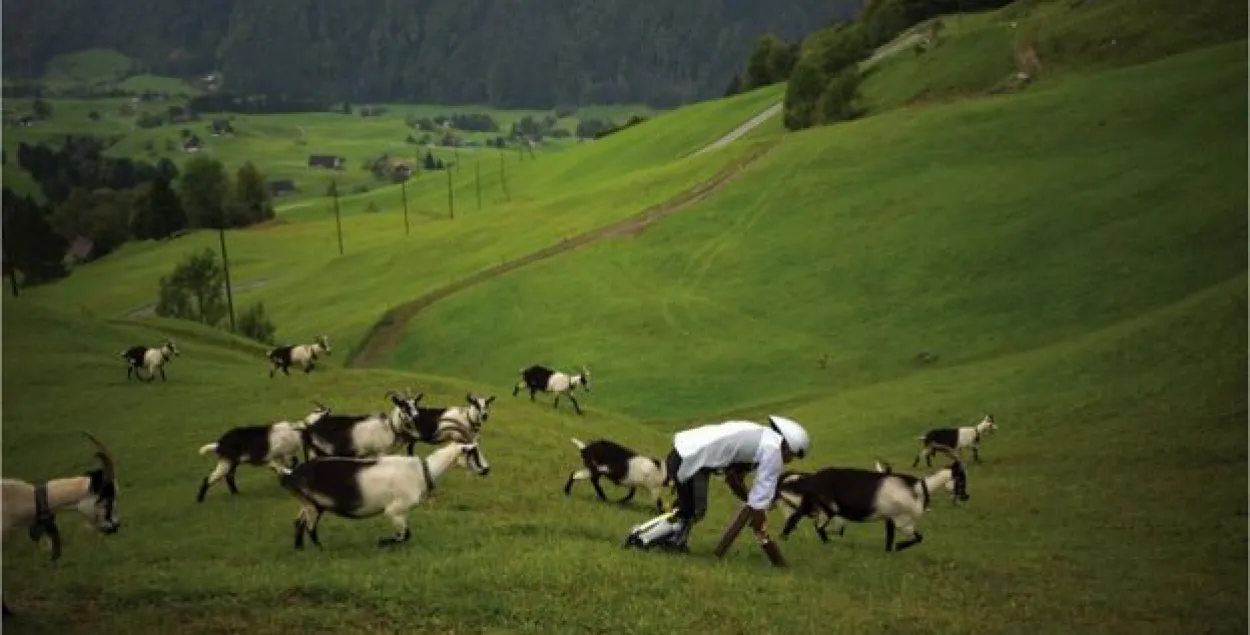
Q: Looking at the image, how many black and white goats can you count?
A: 12